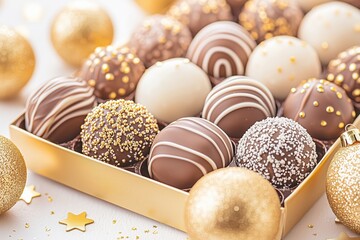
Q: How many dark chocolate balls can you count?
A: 12